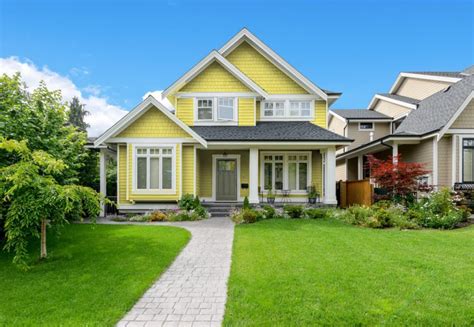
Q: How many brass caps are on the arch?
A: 0